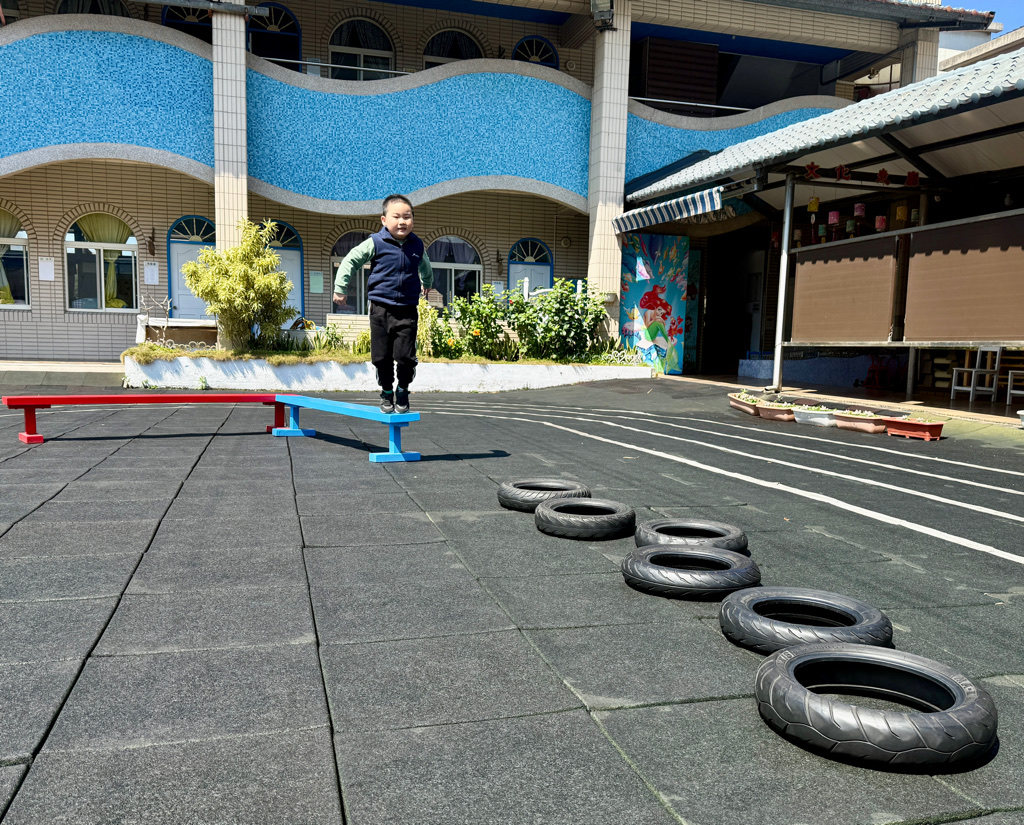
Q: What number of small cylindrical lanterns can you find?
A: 9